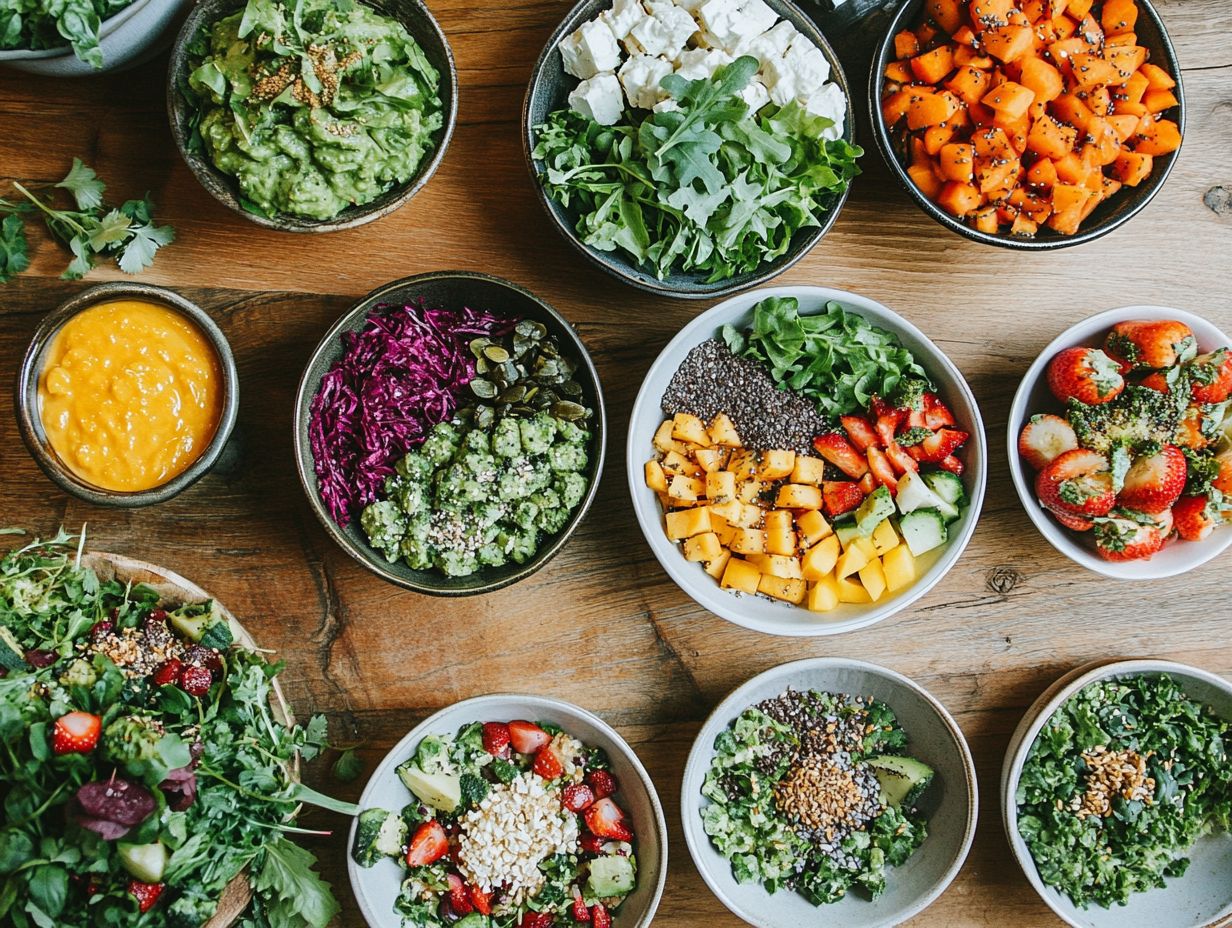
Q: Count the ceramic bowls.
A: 11